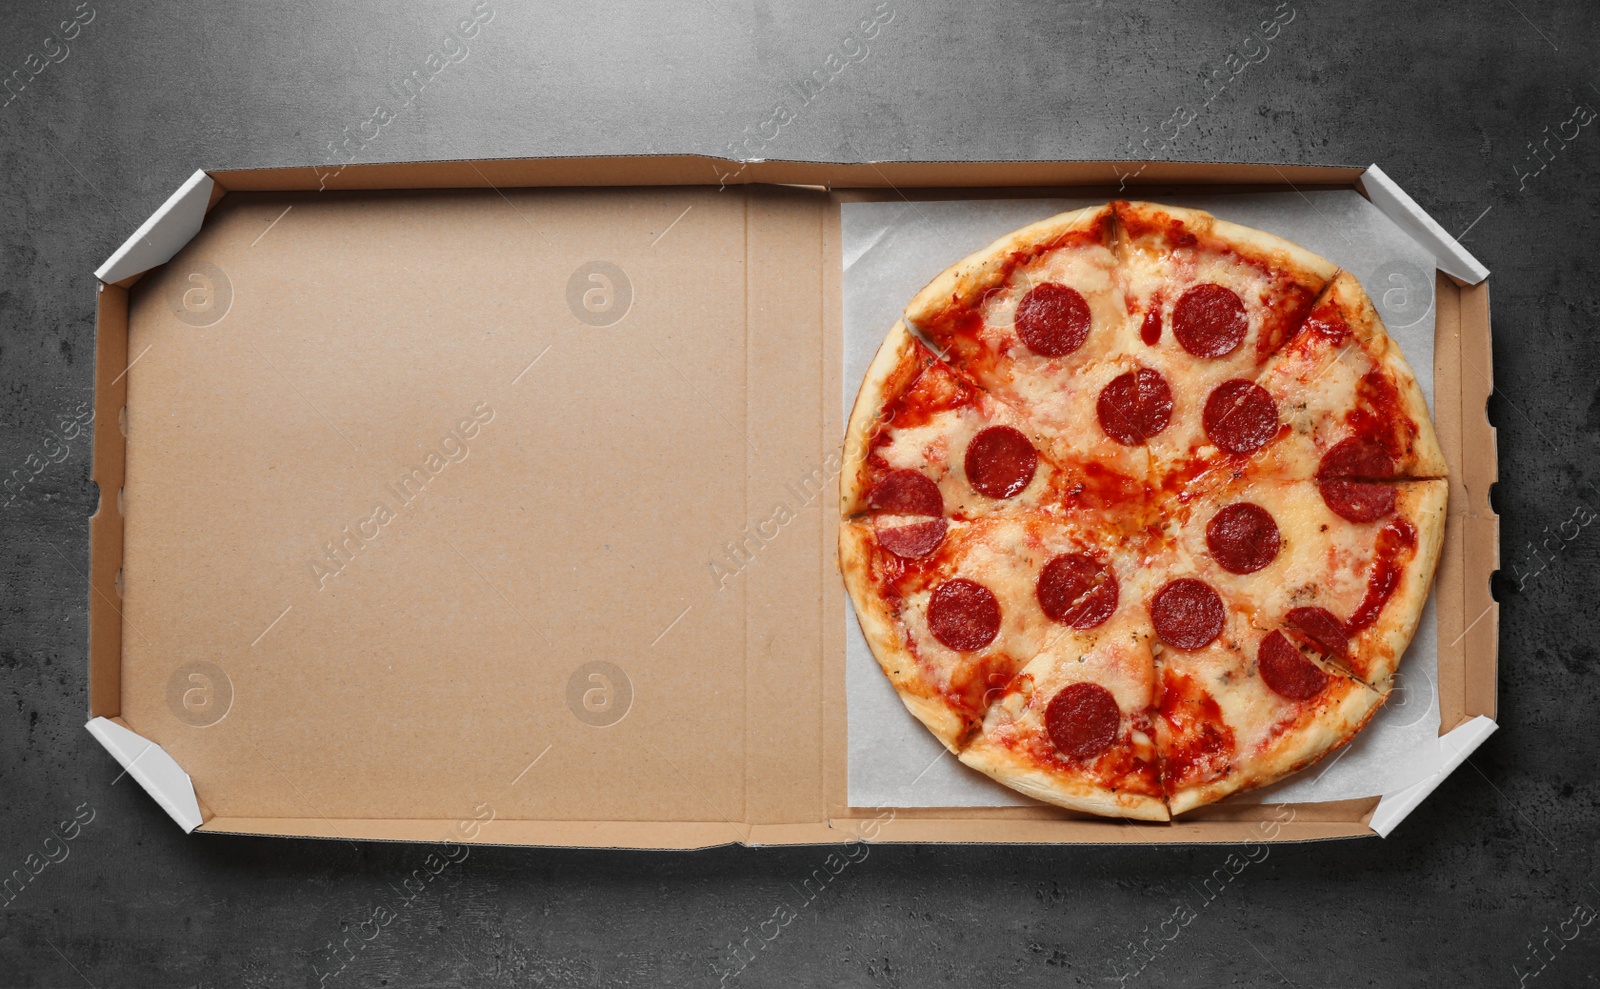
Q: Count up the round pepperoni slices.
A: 13